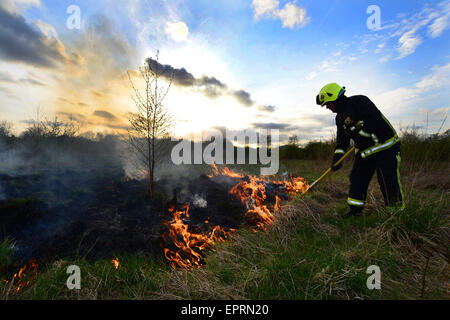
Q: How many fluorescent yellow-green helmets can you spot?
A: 1